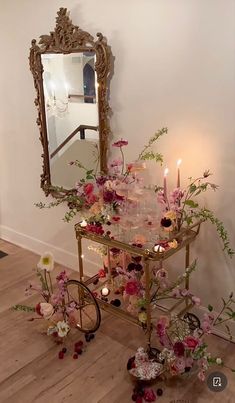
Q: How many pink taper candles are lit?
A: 2